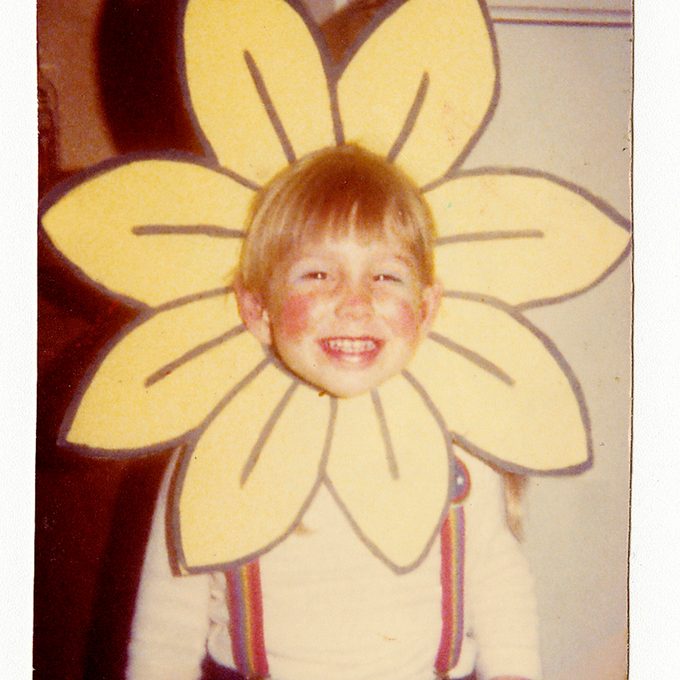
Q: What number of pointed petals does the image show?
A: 8